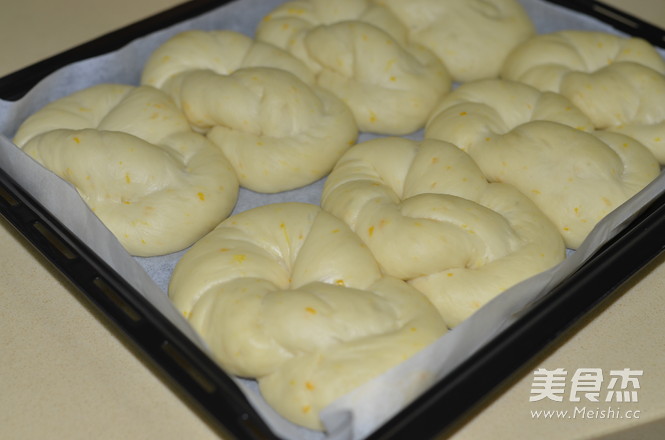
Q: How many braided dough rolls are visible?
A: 8